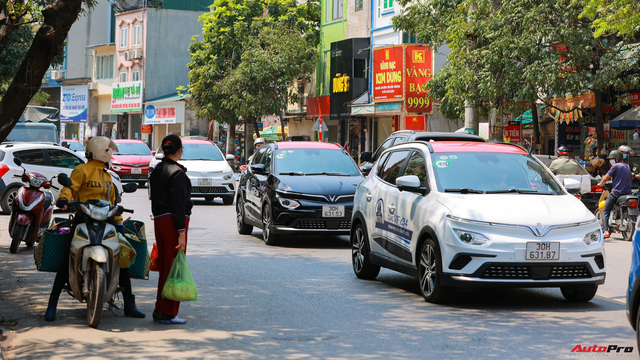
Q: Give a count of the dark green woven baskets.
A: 2